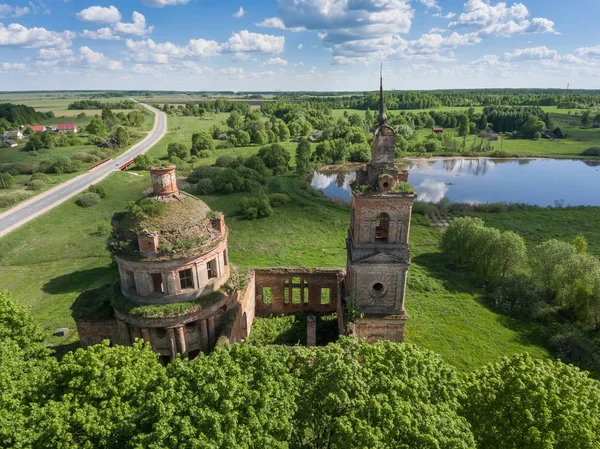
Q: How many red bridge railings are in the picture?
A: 2